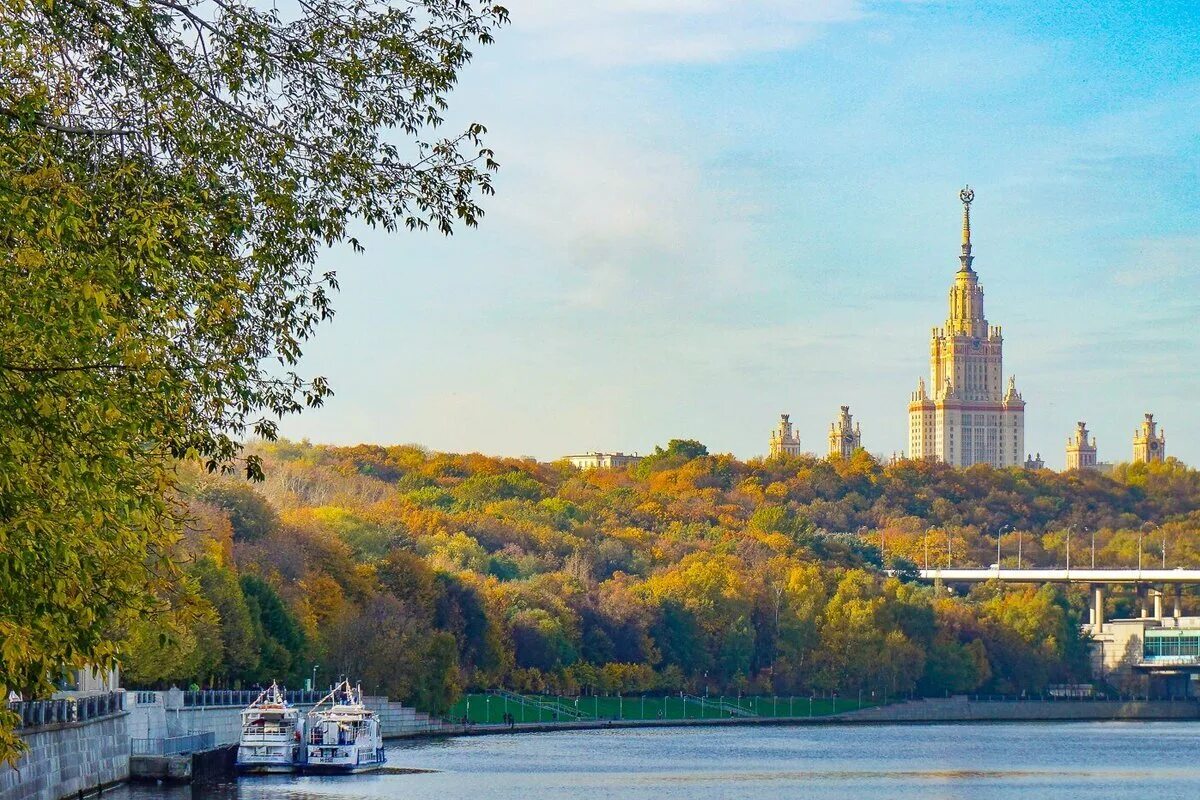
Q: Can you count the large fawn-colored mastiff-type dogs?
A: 0